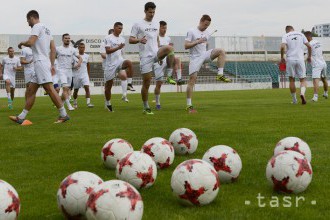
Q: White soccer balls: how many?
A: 11